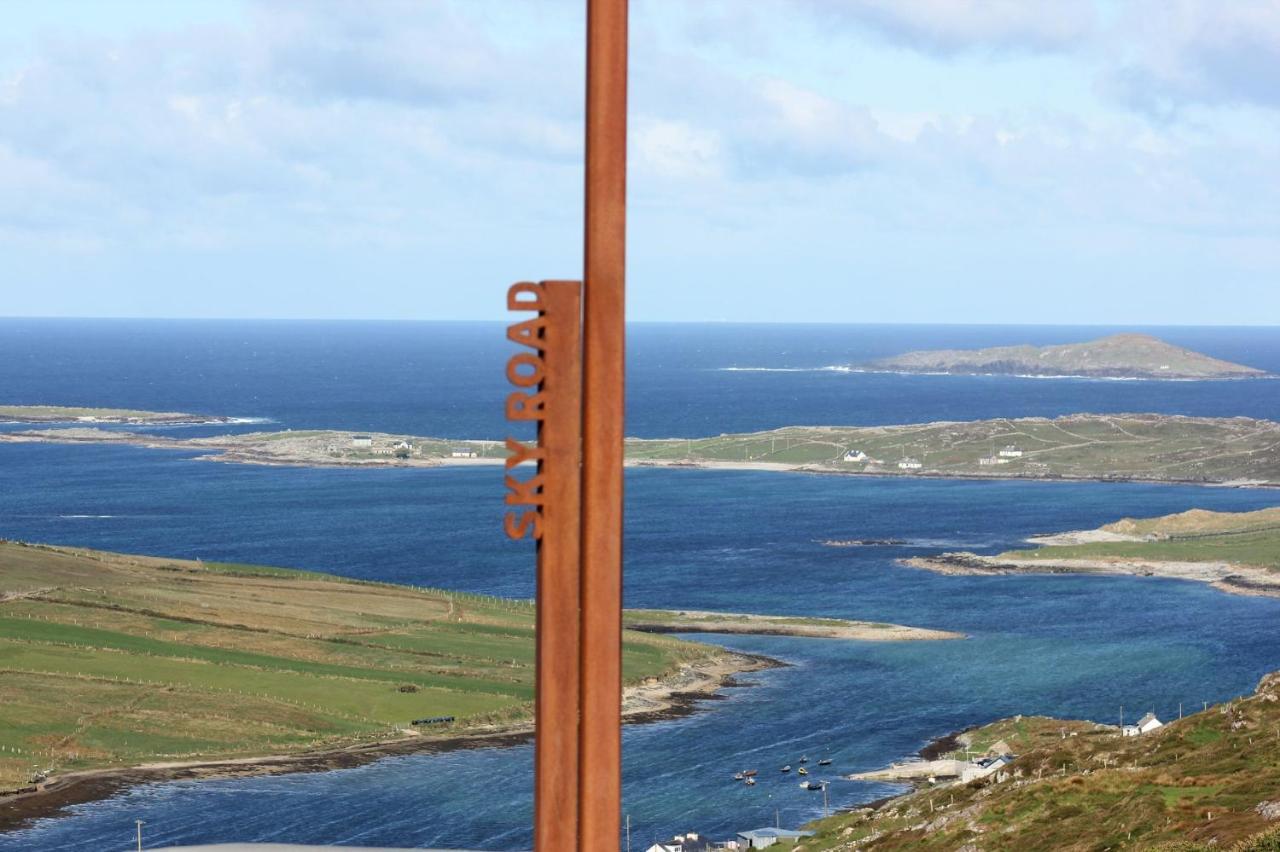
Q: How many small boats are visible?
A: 9